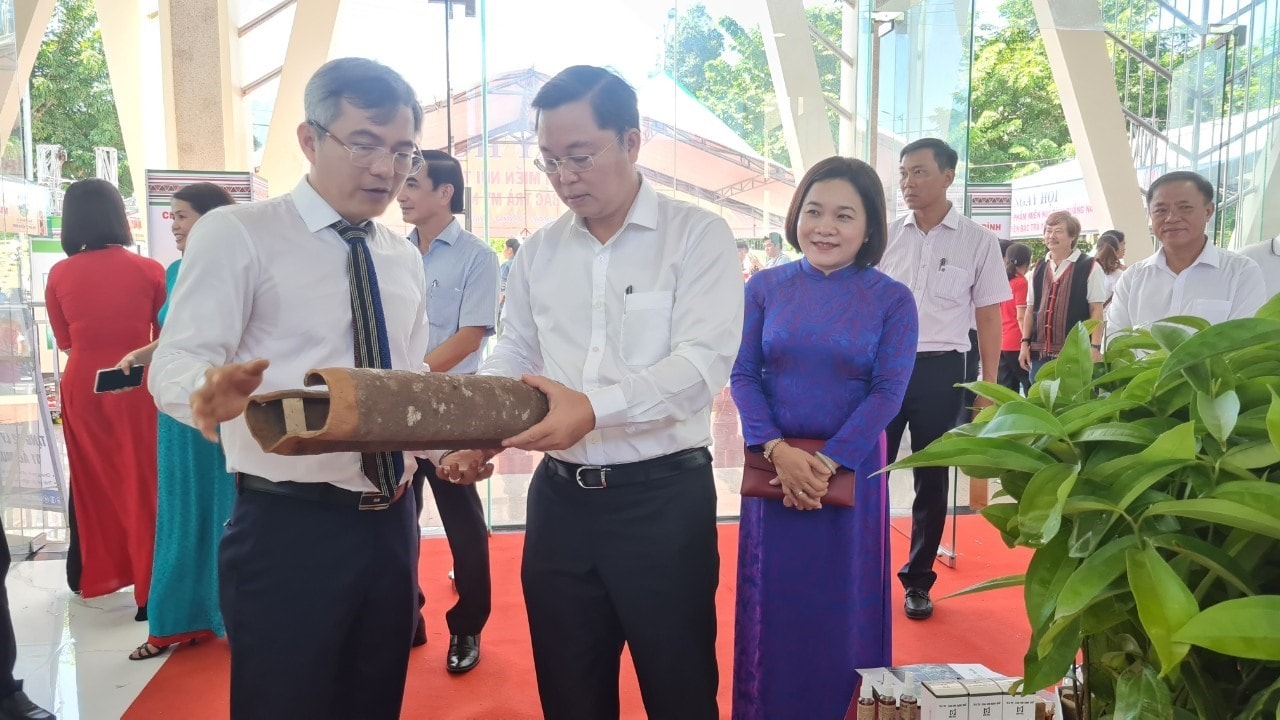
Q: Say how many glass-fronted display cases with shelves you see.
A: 0